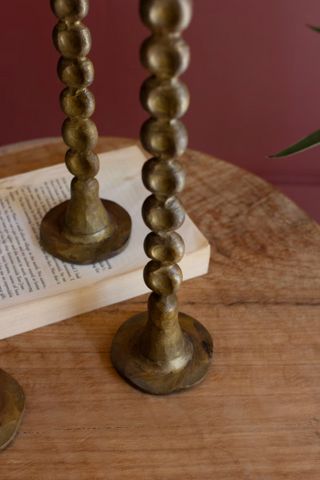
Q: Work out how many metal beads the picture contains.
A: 14